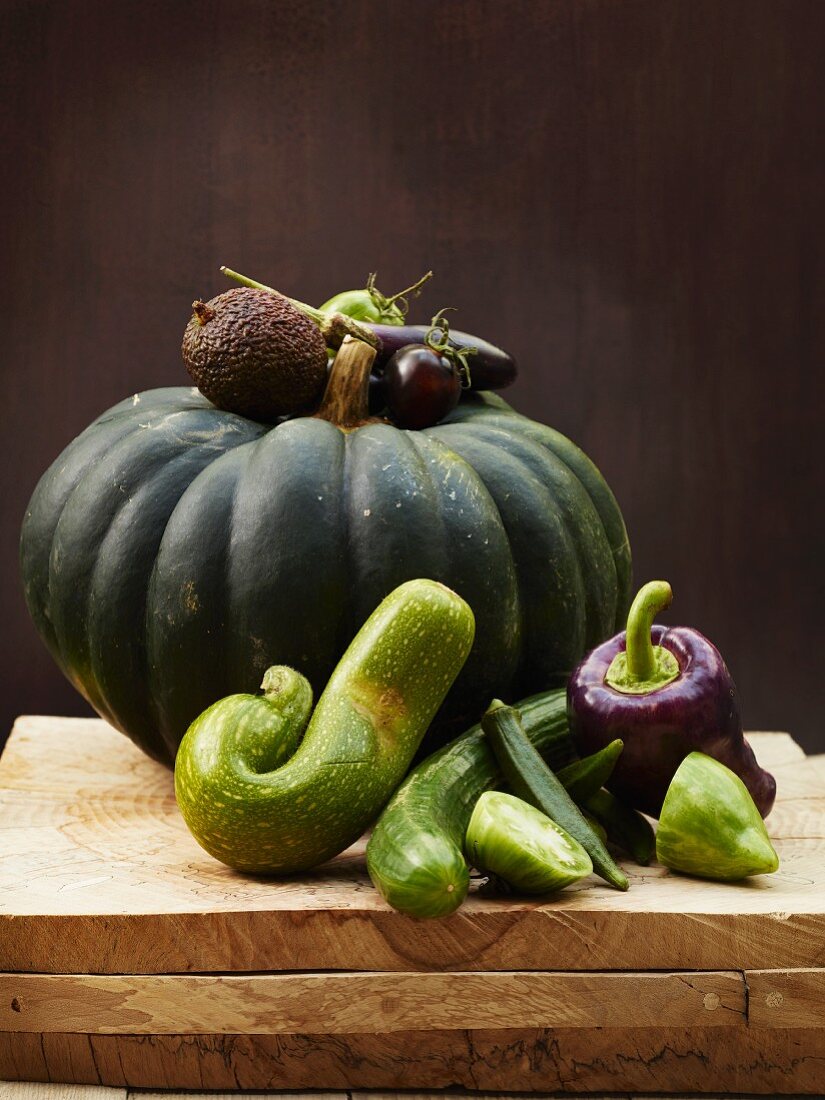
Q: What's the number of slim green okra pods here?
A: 3